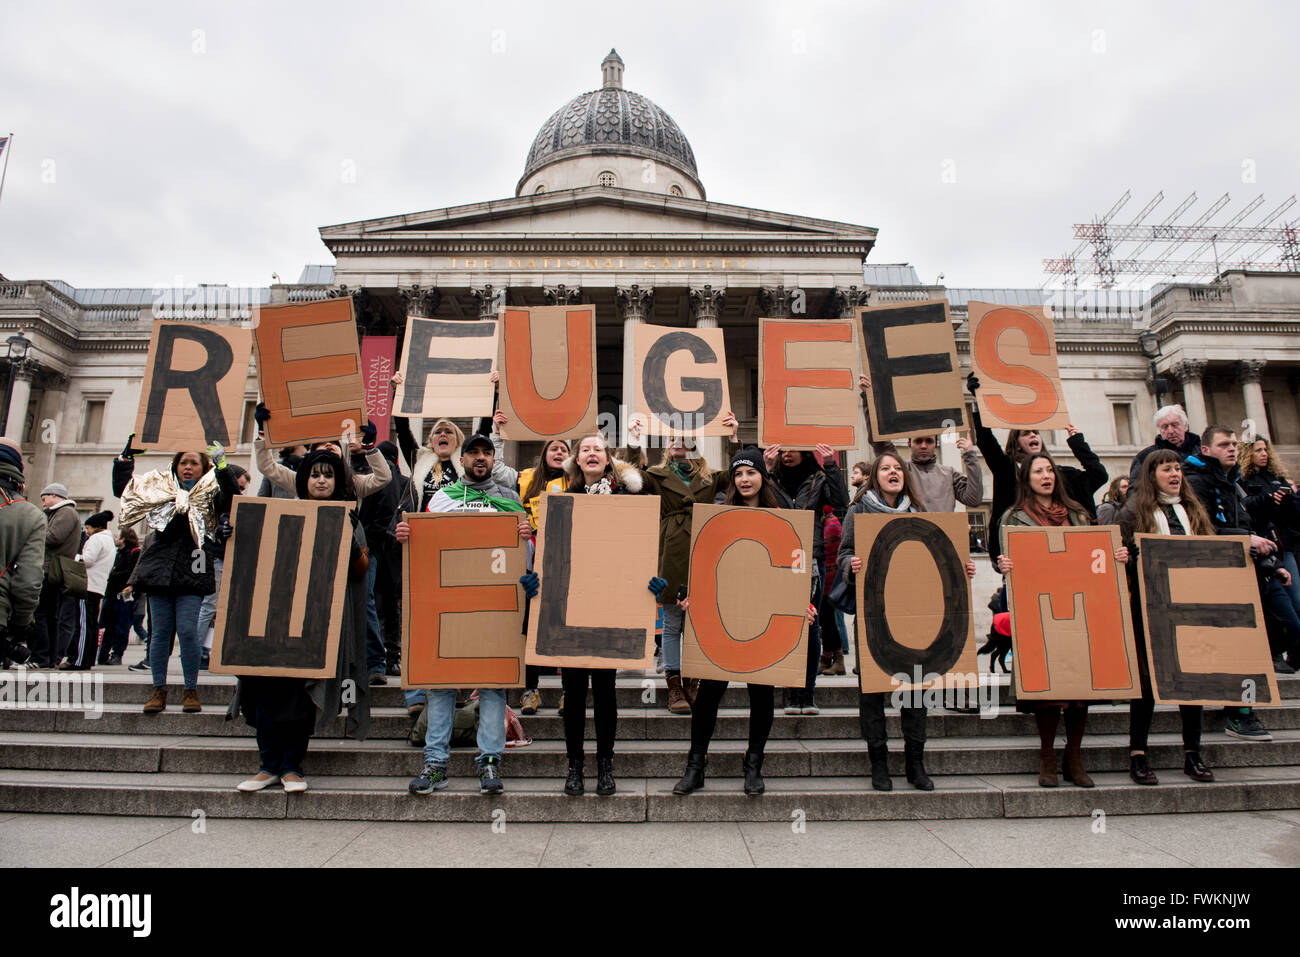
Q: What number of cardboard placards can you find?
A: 15